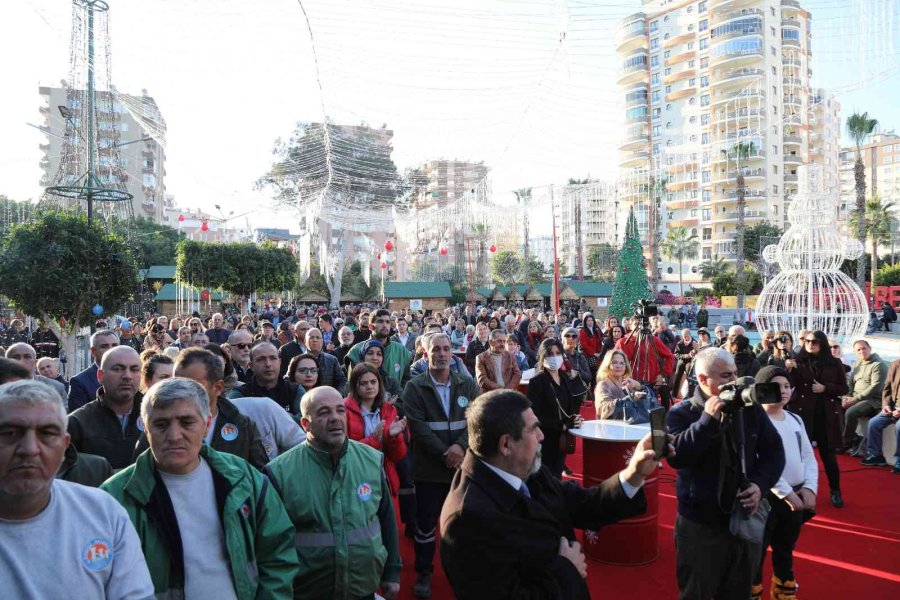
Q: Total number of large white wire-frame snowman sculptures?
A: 1